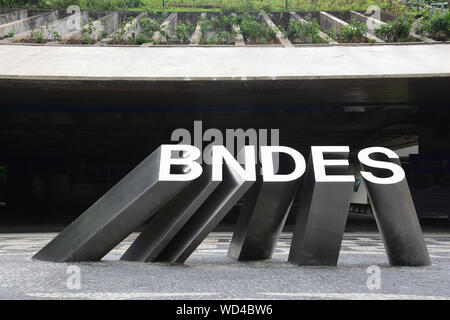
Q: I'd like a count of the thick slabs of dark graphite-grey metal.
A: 5